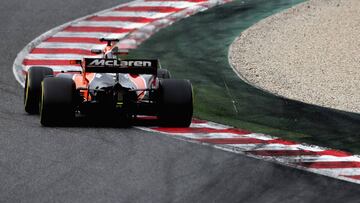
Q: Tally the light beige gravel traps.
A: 1